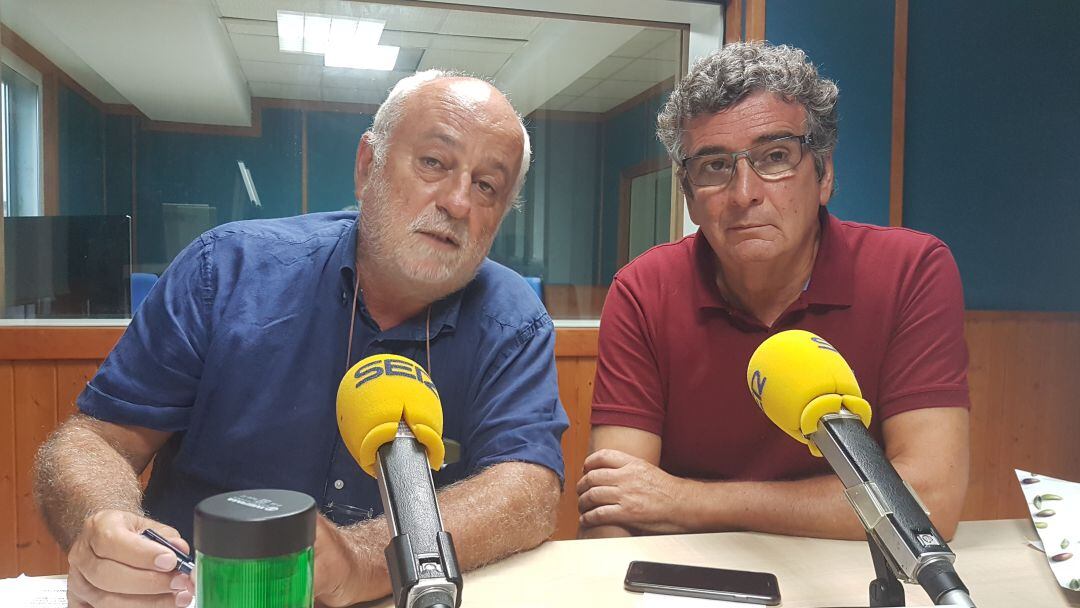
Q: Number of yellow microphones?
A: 2